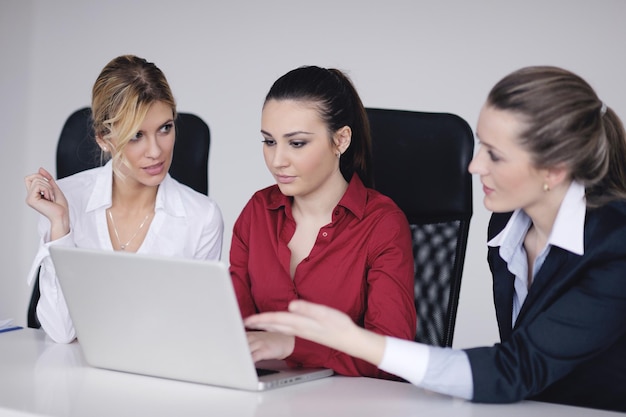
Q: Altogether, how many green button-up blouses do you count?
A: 0